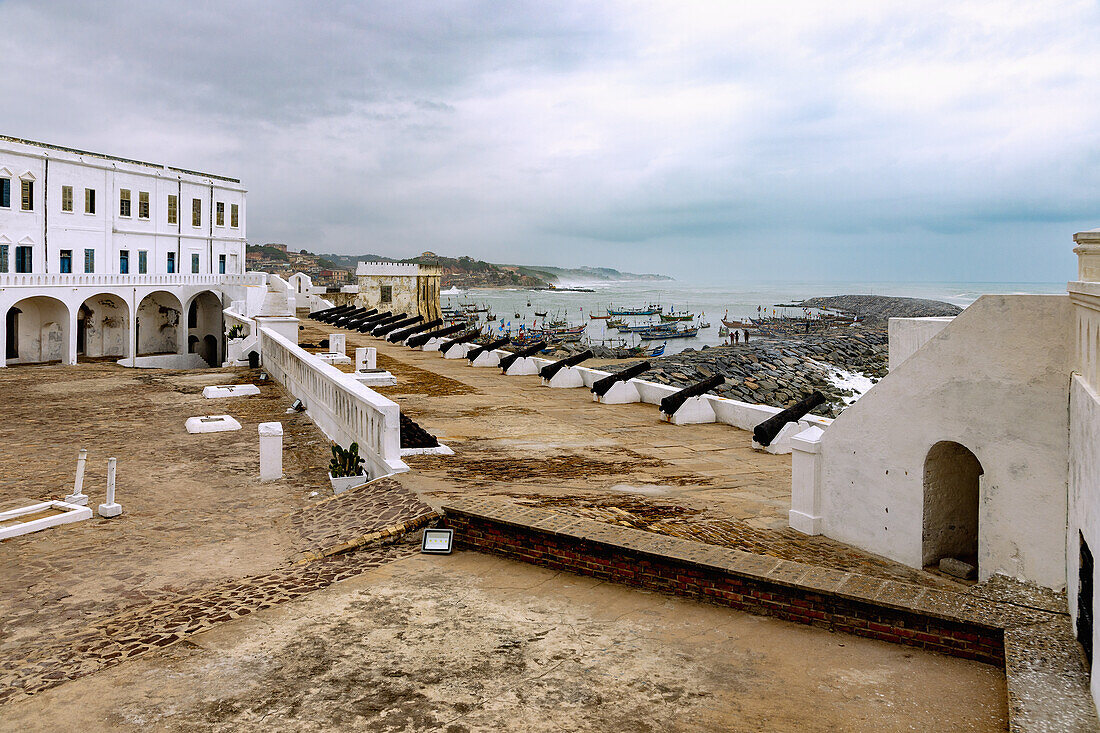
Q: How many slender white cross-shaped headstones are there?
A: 2